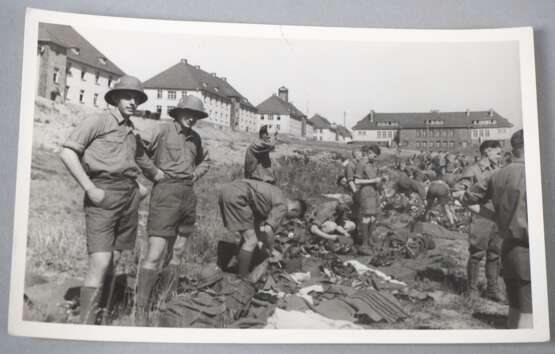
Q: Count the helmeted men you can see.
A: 2